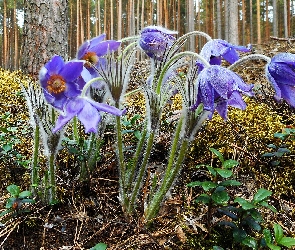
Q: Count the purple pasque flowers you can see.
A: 7